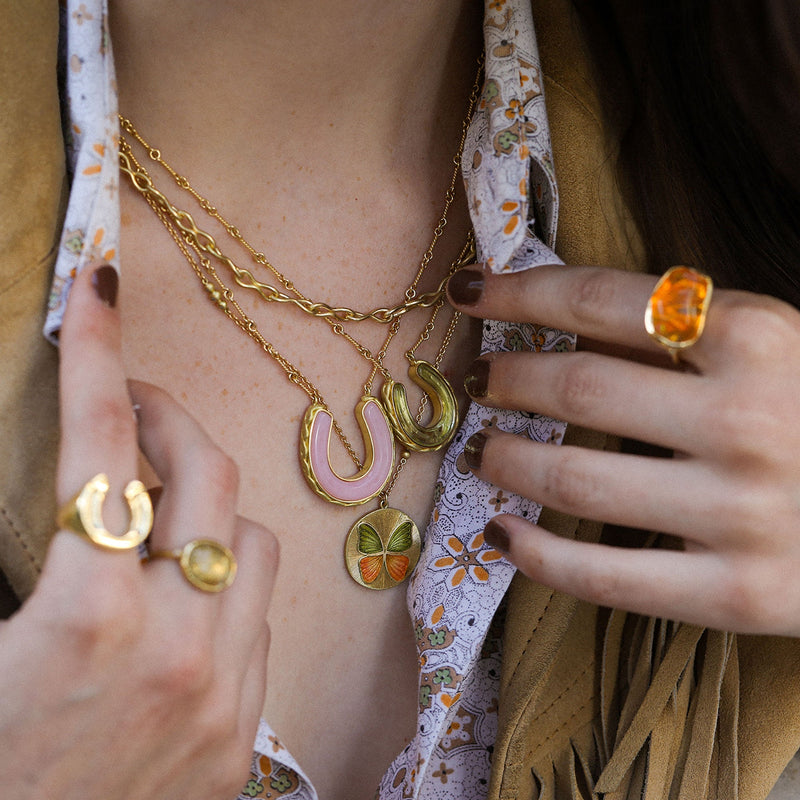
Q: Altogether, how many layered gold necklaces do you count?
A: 4